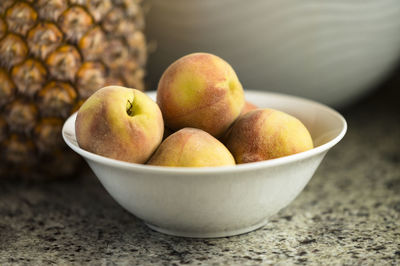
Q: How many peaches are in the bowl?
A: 5